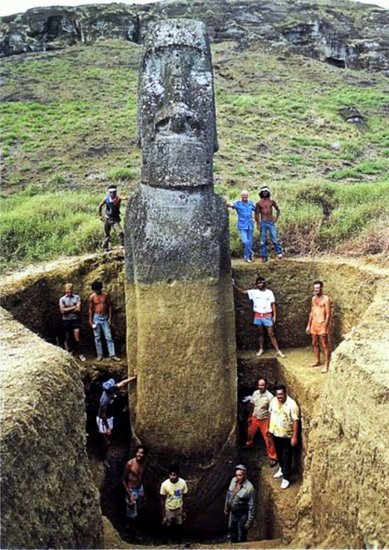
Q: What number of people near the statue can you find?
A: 13